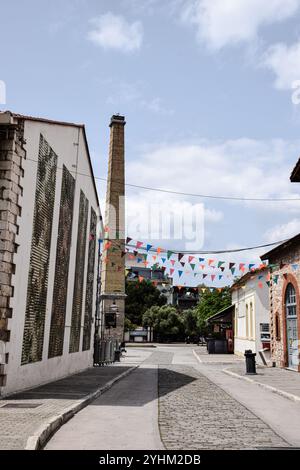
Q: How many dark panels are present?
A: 4